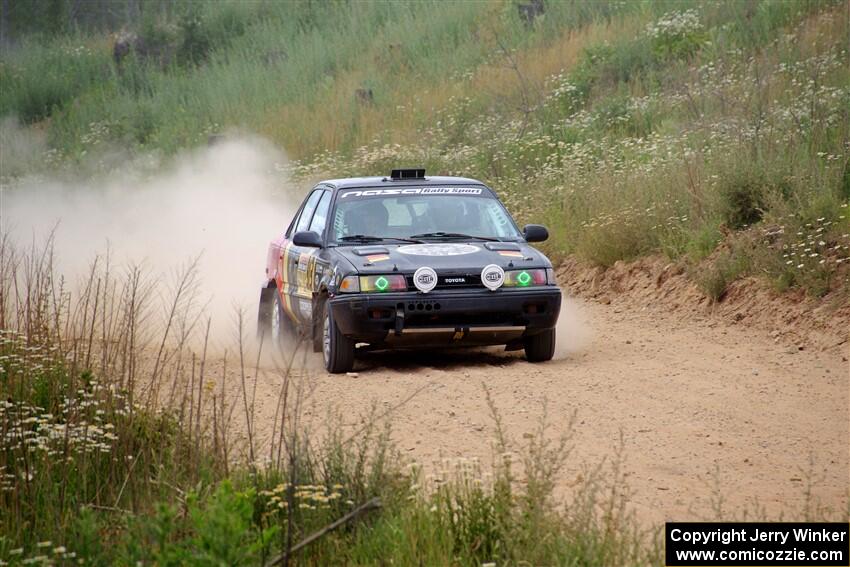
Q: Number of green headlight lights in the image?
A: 2